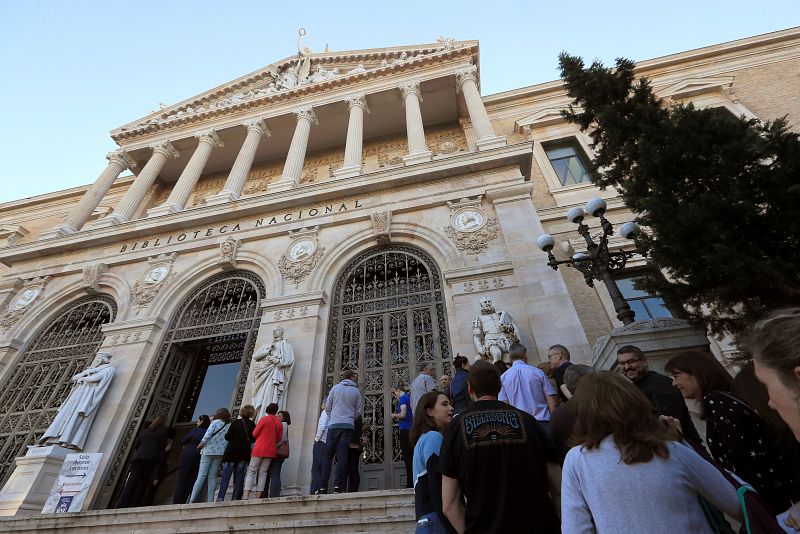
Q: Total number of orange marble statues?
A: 0